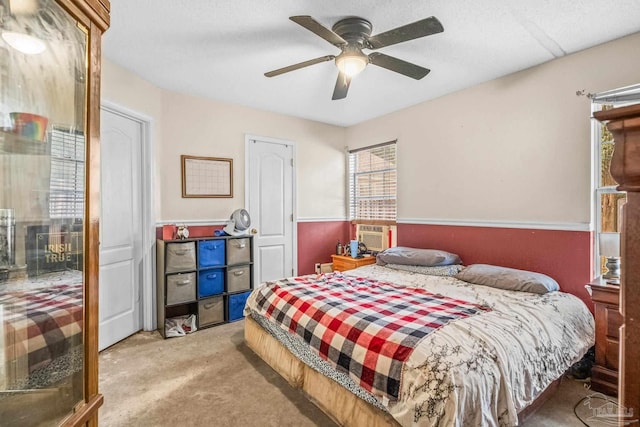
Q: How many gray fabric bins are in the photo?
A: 5